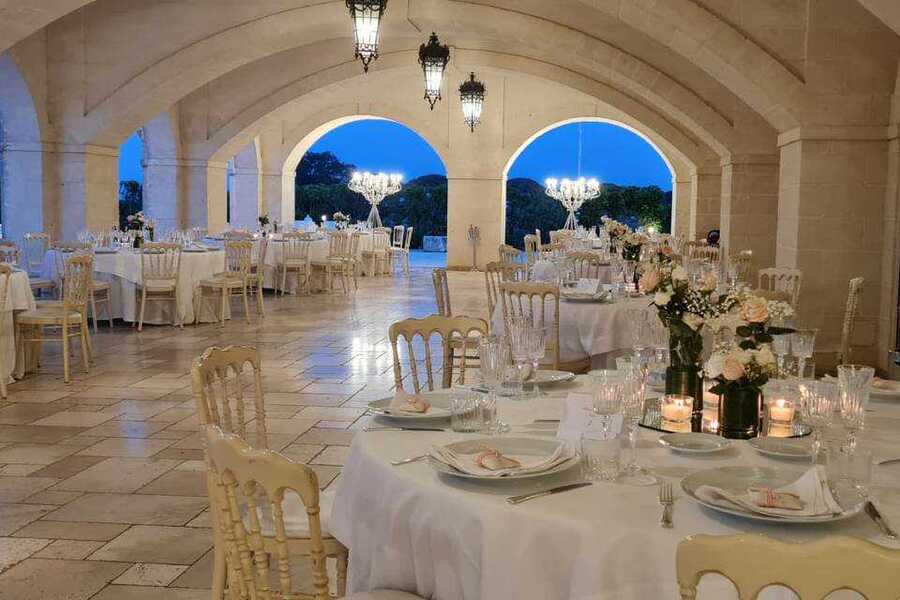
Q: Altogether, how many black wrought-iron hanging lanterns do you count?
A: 3